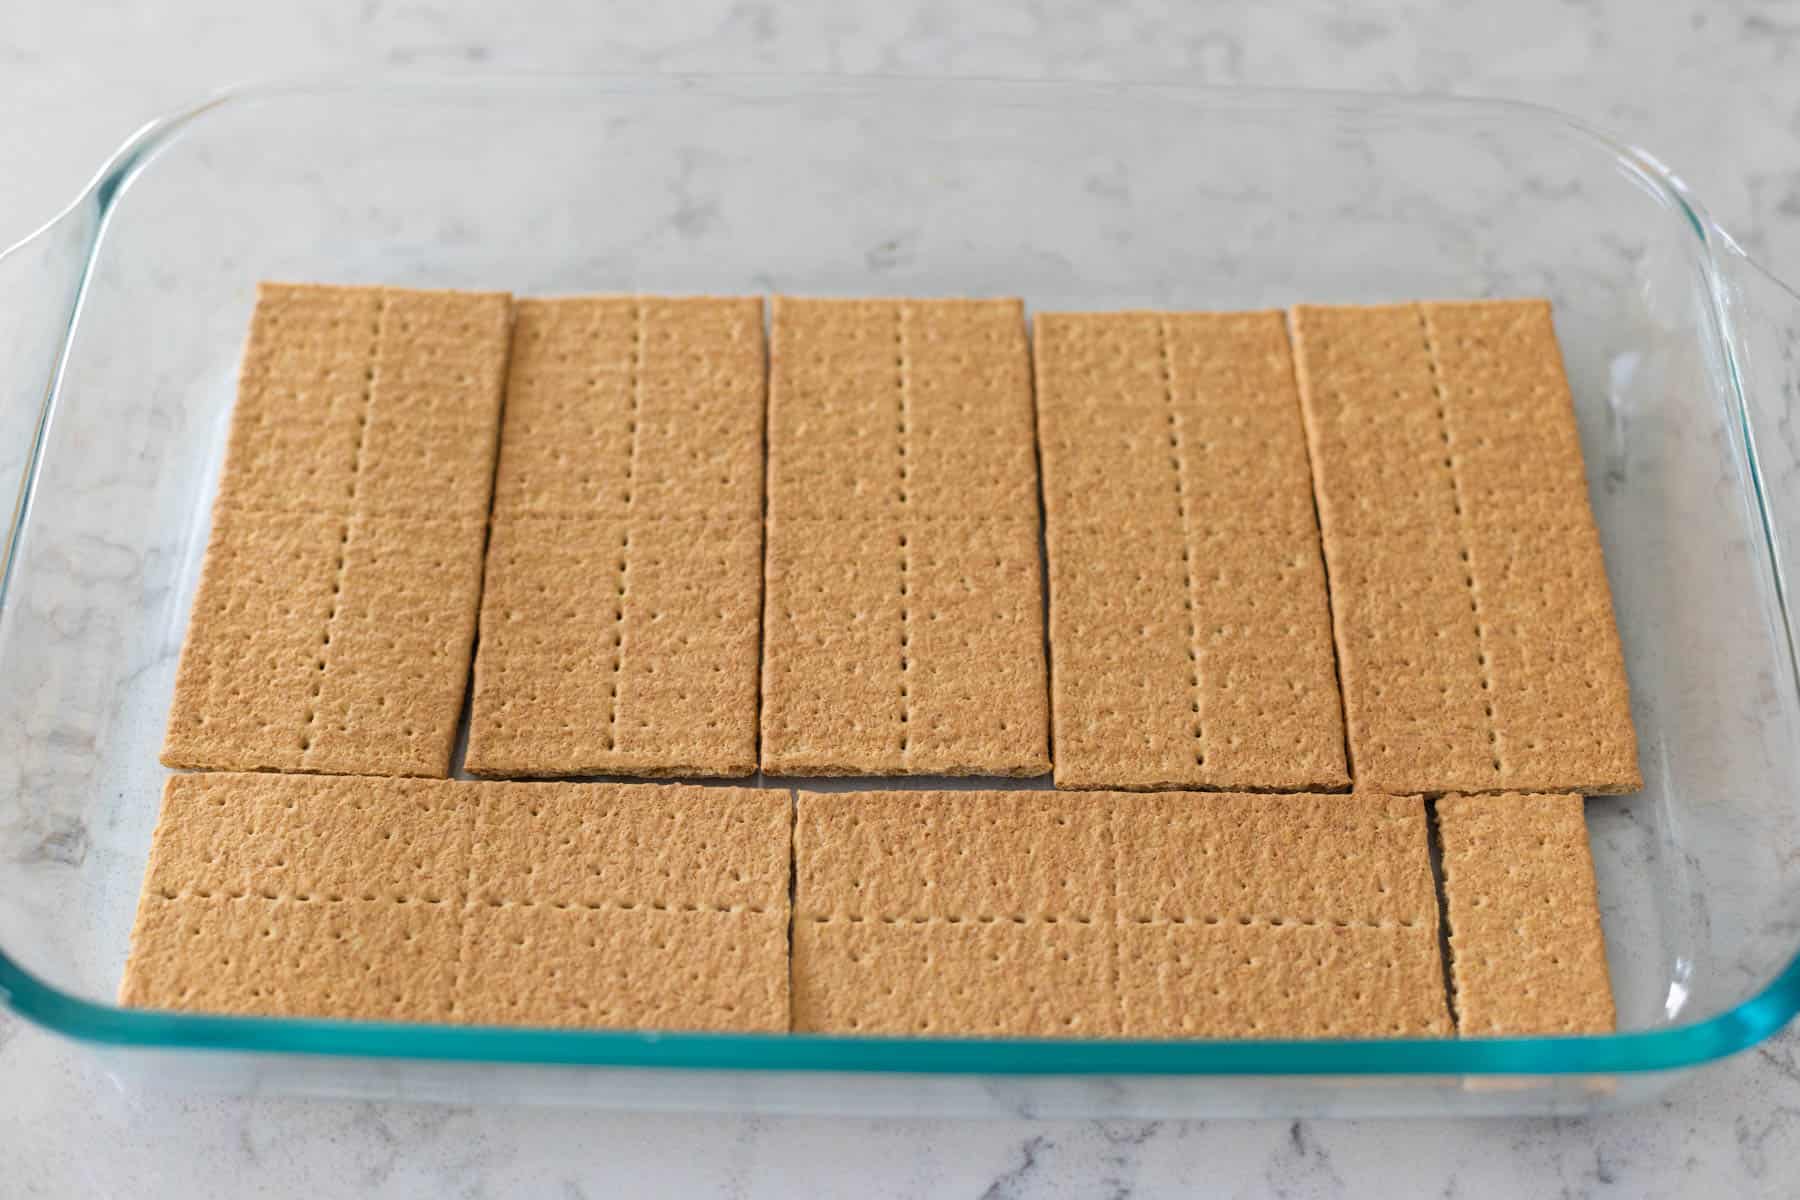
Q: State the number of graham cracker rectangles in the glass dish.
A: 8